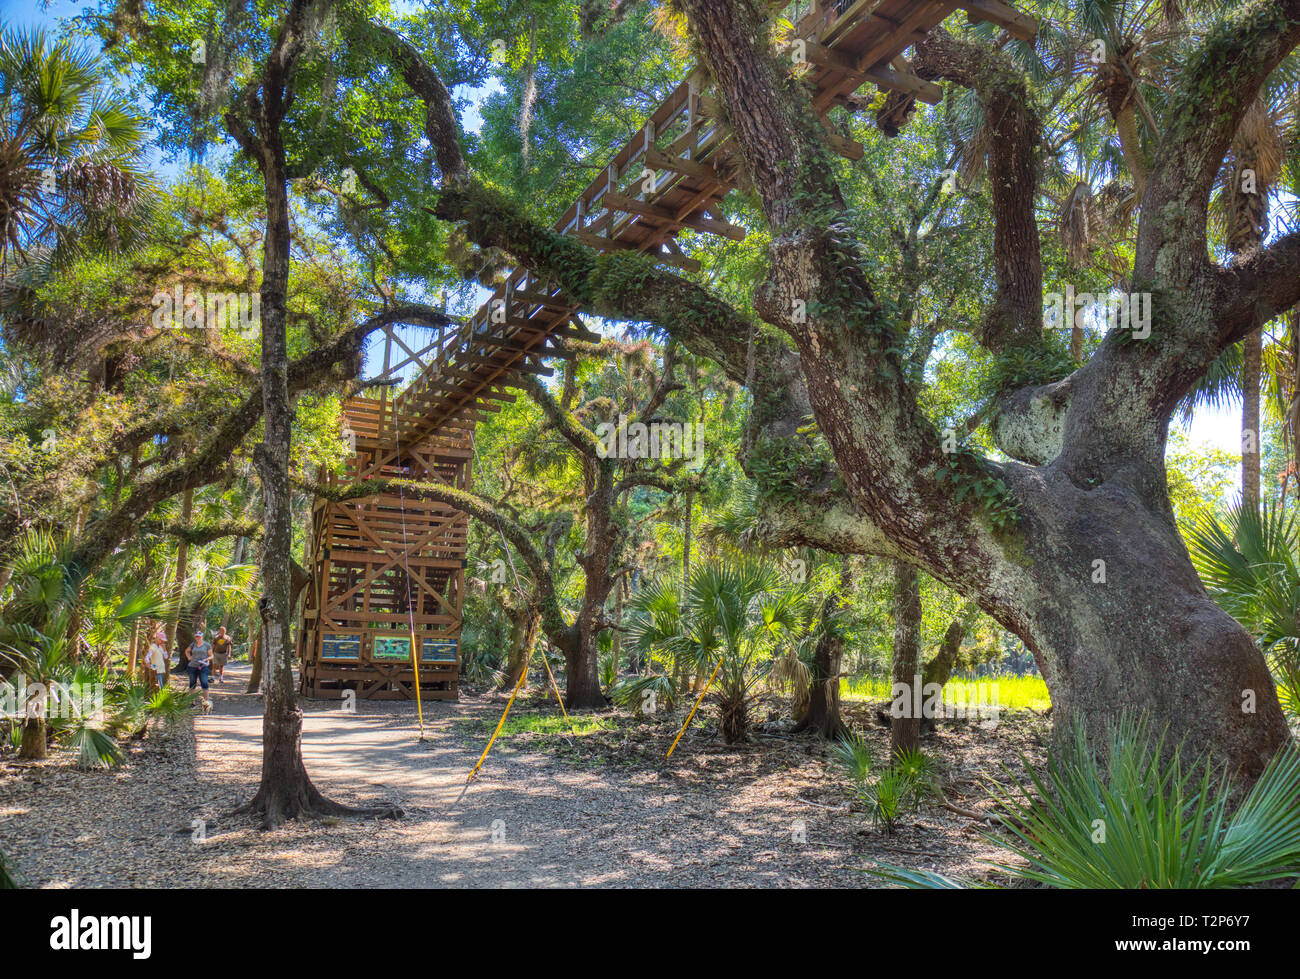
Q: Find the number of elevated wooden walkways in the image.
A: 1